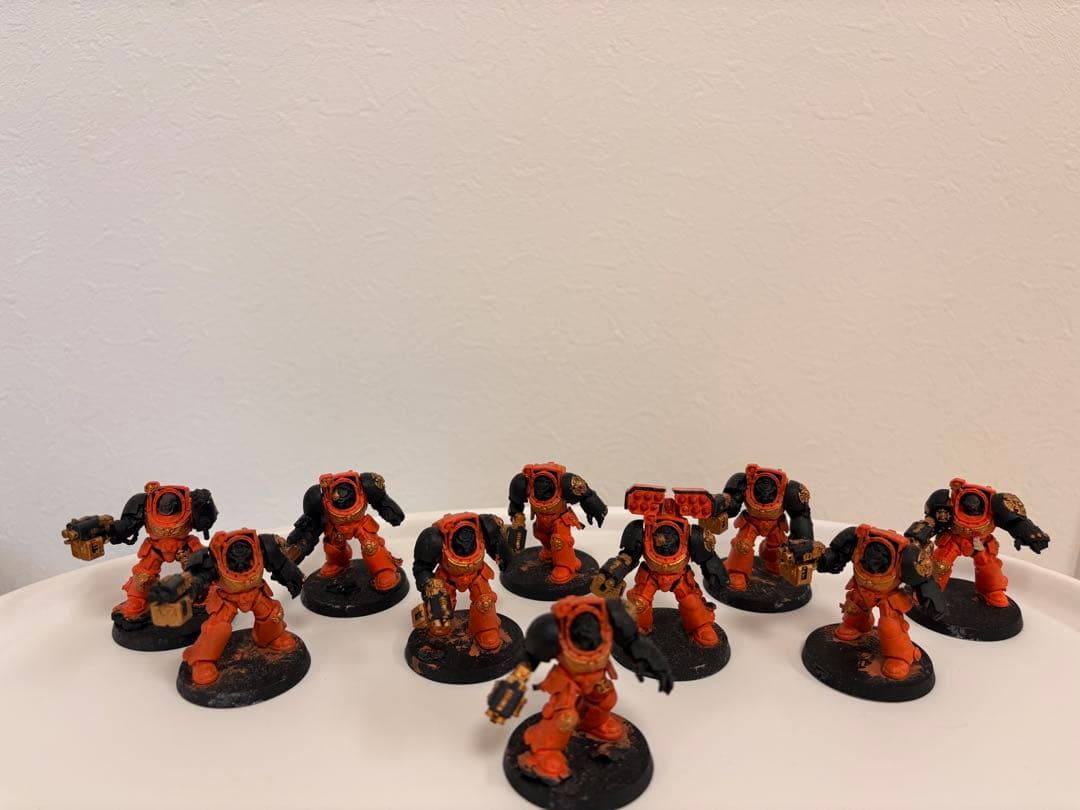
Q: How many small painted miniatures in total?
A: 10